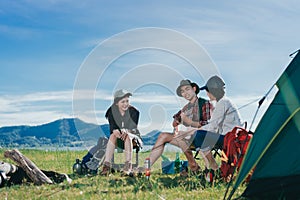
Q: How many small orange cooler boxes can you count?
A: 0